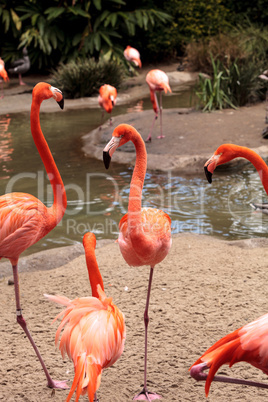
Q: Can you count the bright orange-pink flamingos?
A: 9